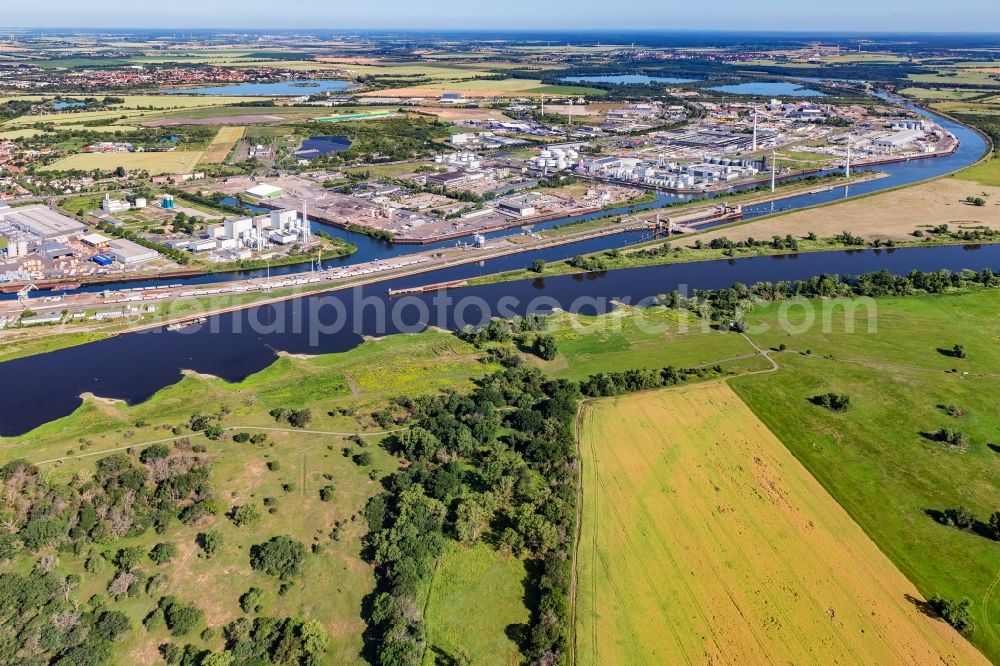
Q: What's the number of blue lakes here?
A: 3